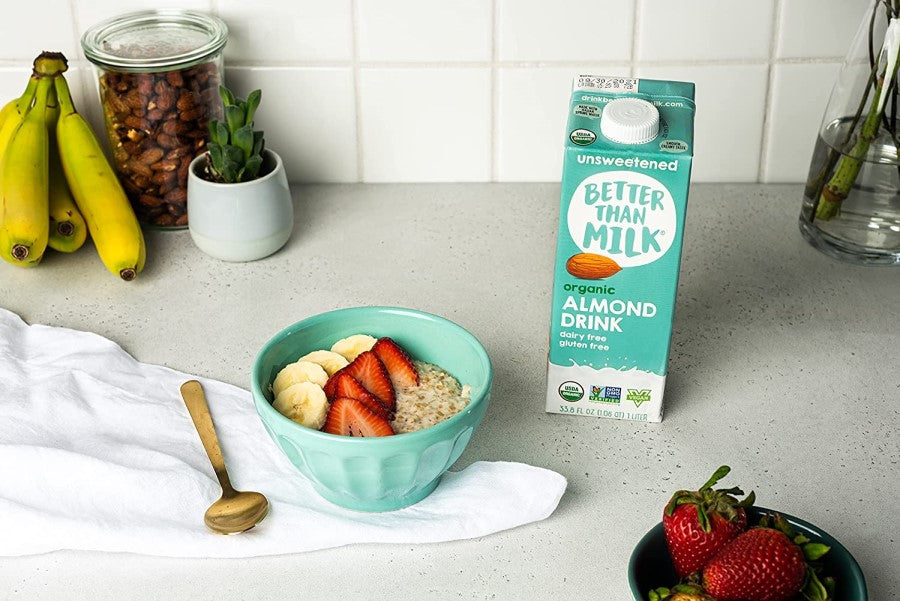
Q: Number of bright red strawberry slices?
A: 4